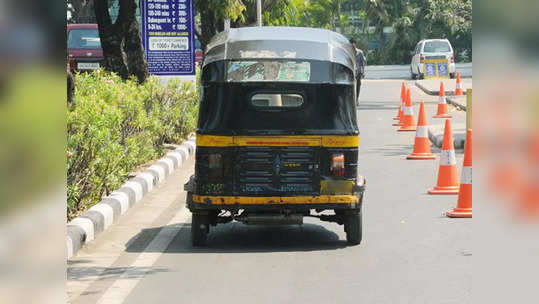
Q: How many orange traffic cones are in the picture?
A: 8